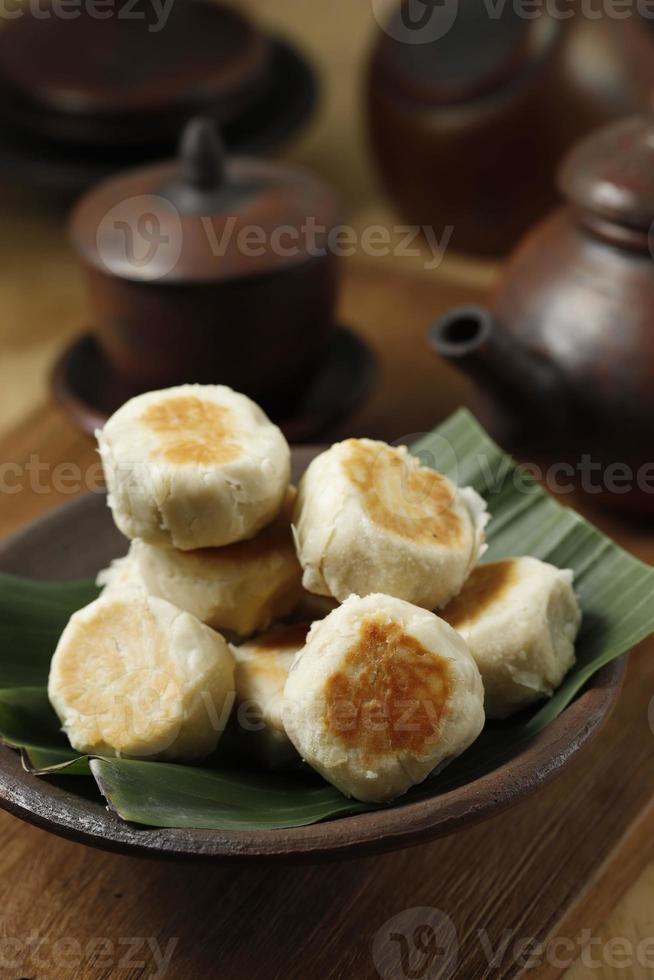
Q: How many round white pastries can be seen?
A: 7